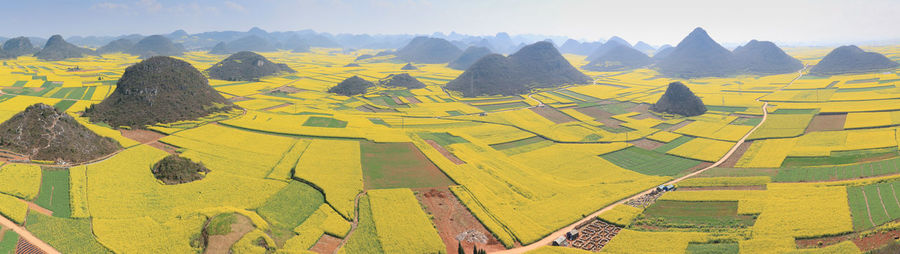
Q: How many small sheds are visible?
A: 4